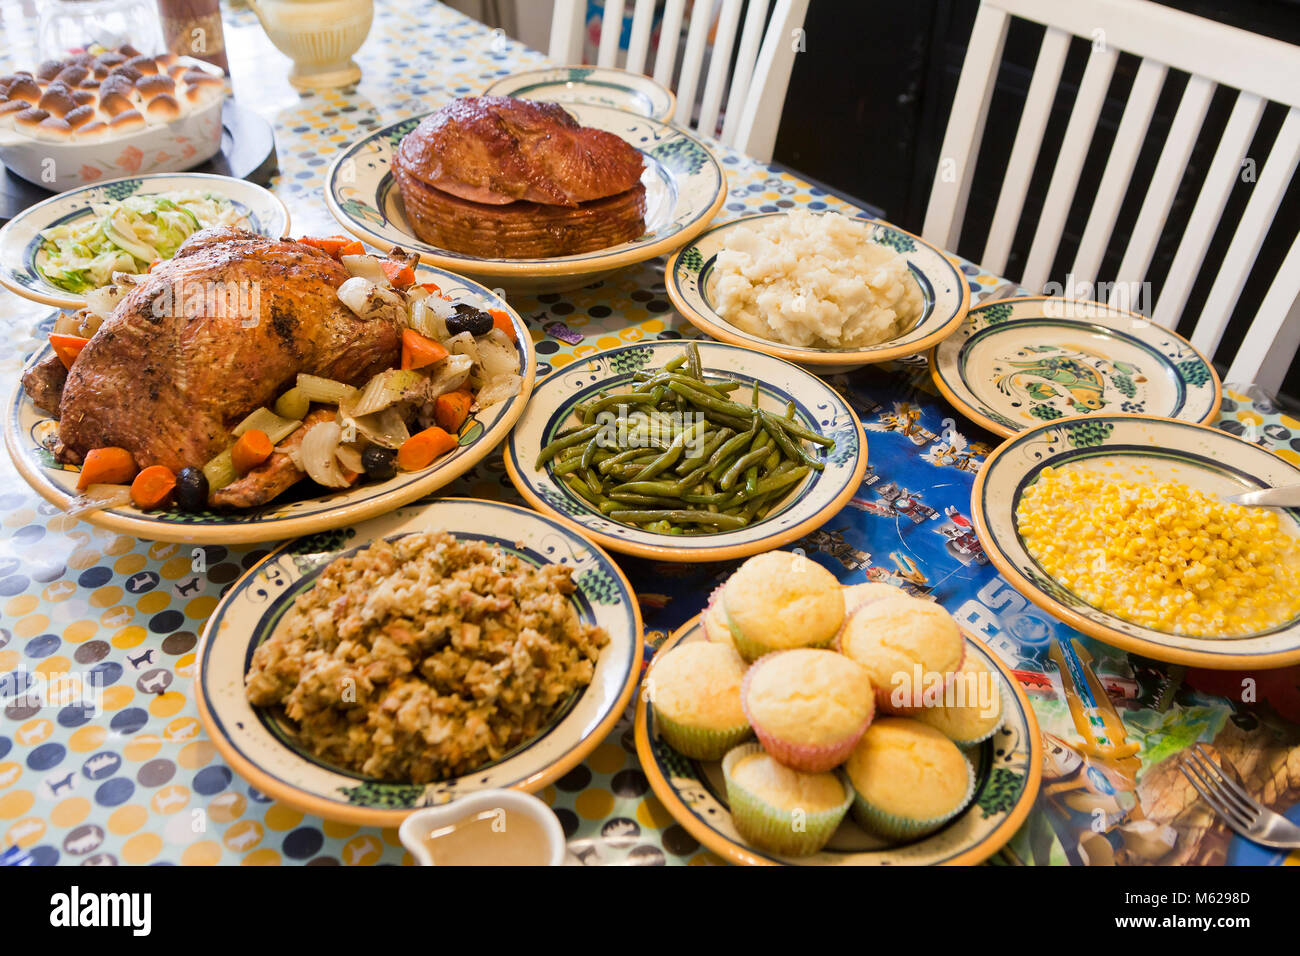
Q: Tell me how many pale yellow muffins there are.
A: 9